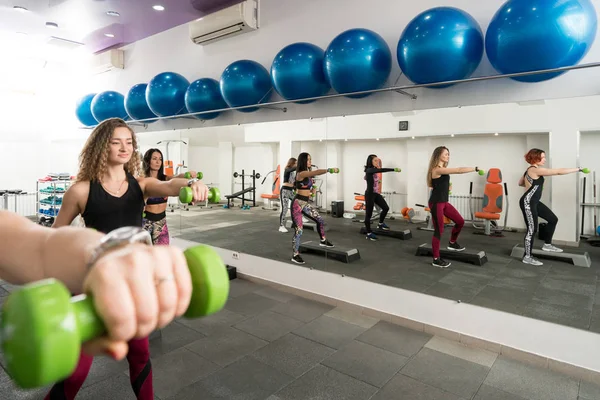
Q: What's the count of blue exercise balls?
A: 10